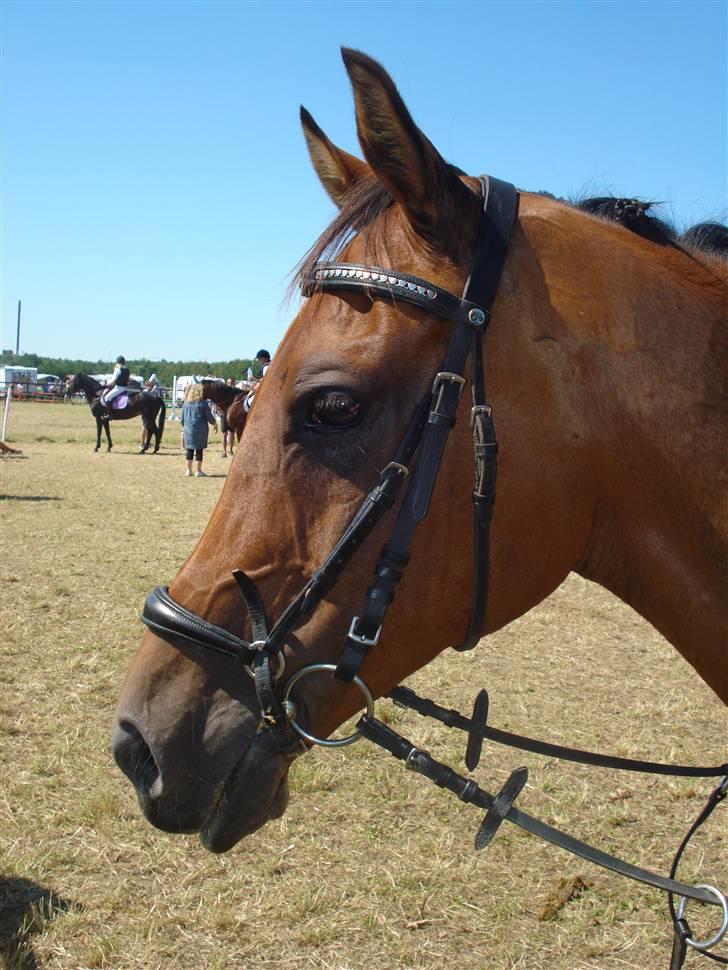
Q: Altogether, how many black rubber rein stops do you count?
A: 2